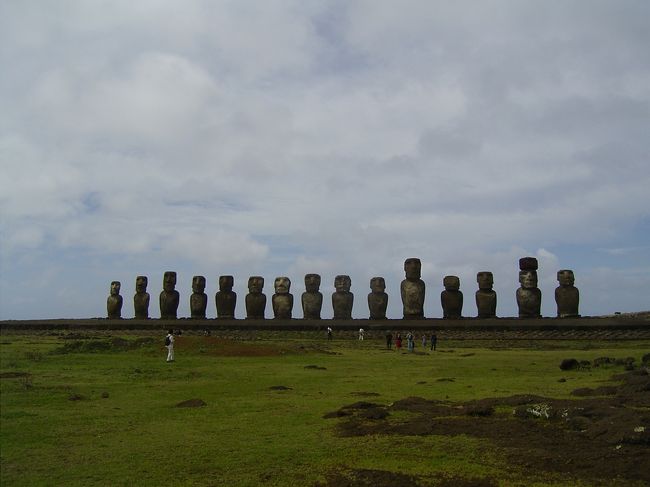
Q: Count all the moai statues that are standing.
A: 15